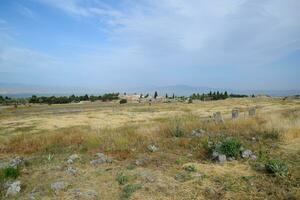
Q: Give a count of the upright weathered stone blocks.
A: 3